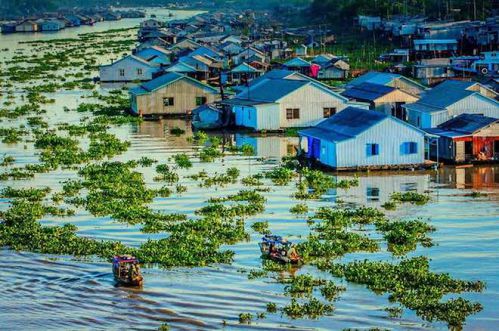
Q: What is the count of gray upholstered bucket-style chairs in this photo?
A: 0